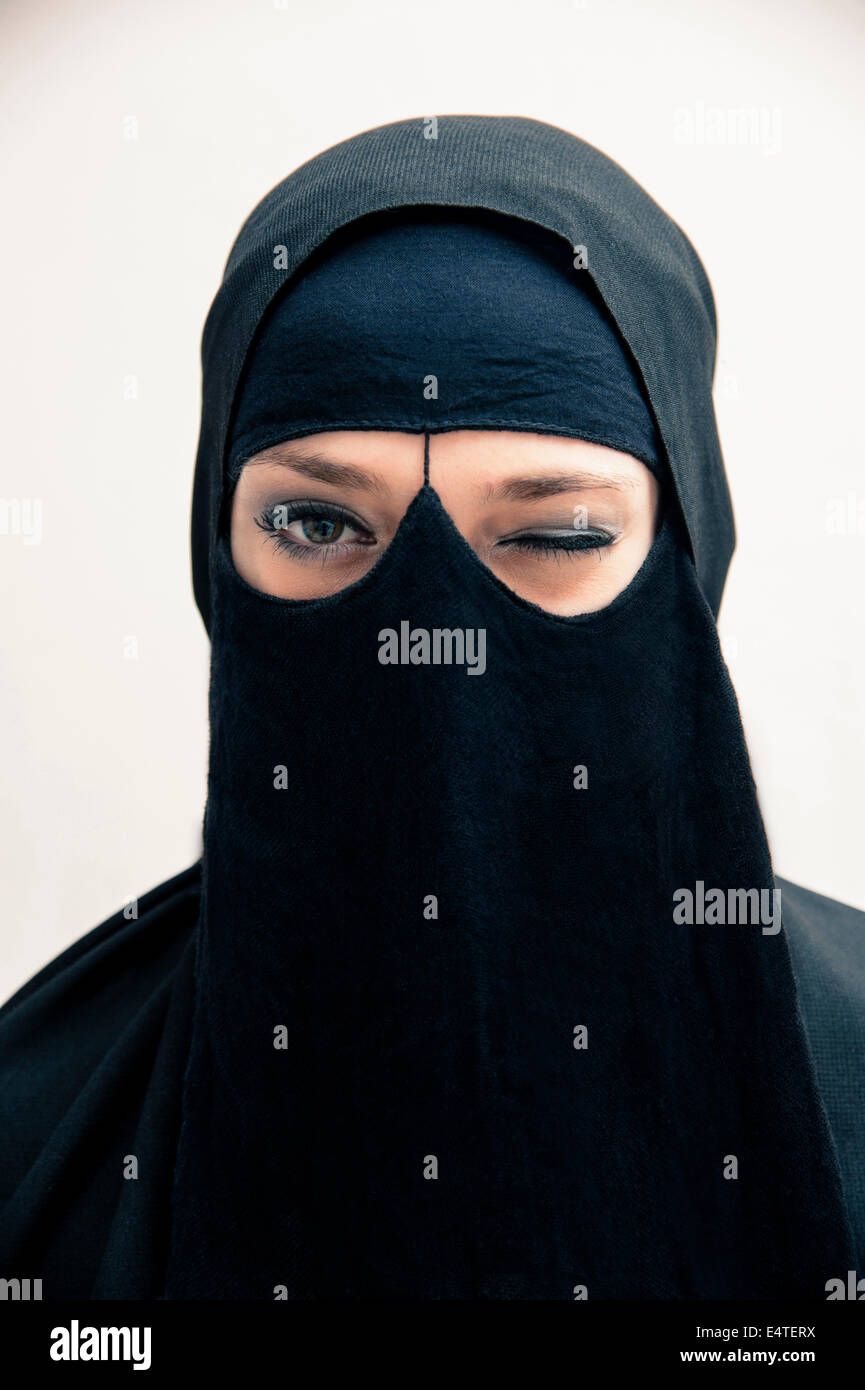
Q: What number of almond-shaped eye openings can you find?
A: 2